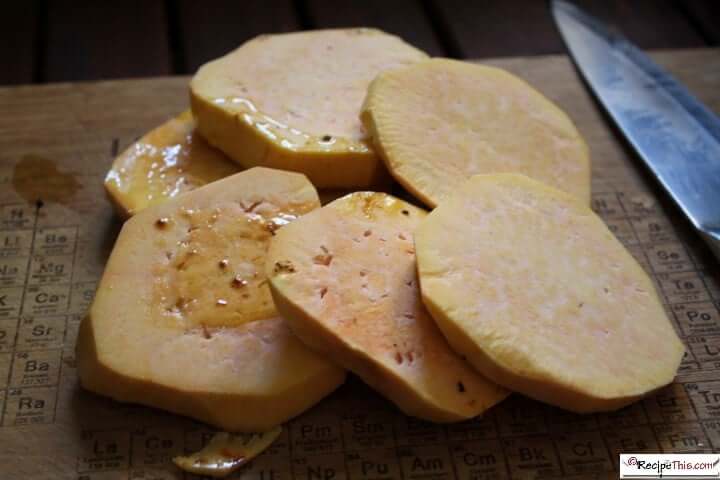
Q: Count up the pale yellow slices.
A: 6